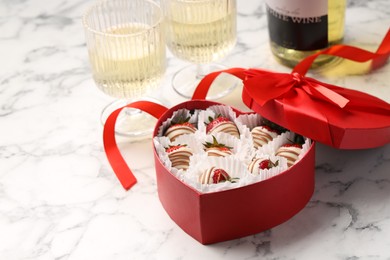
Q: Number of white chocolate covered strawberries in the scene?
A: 8